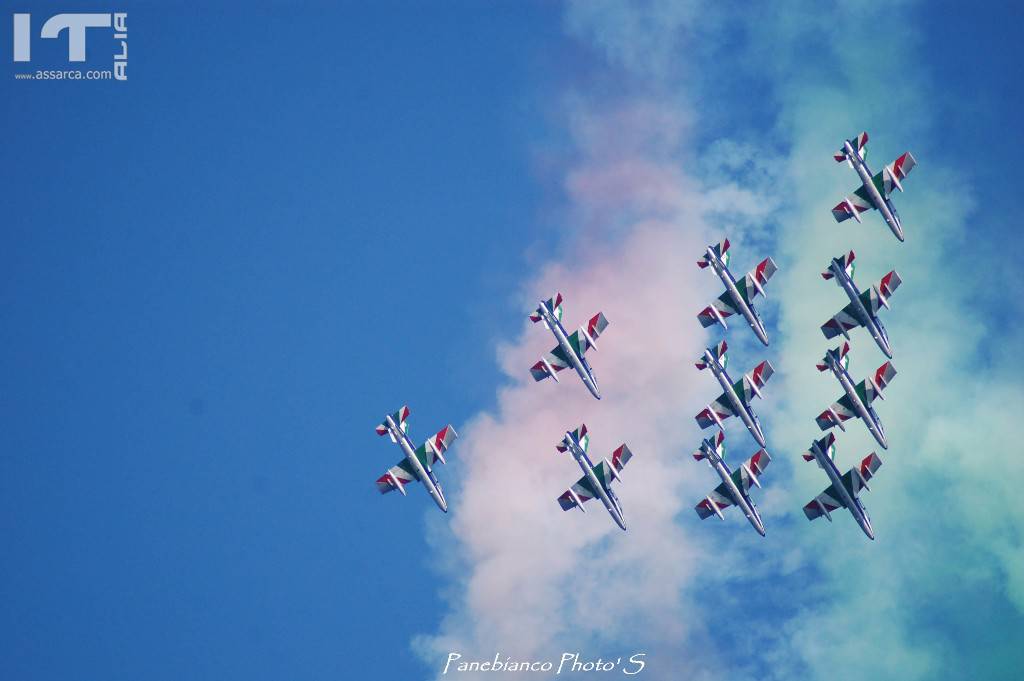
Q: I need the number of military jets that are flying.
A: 10